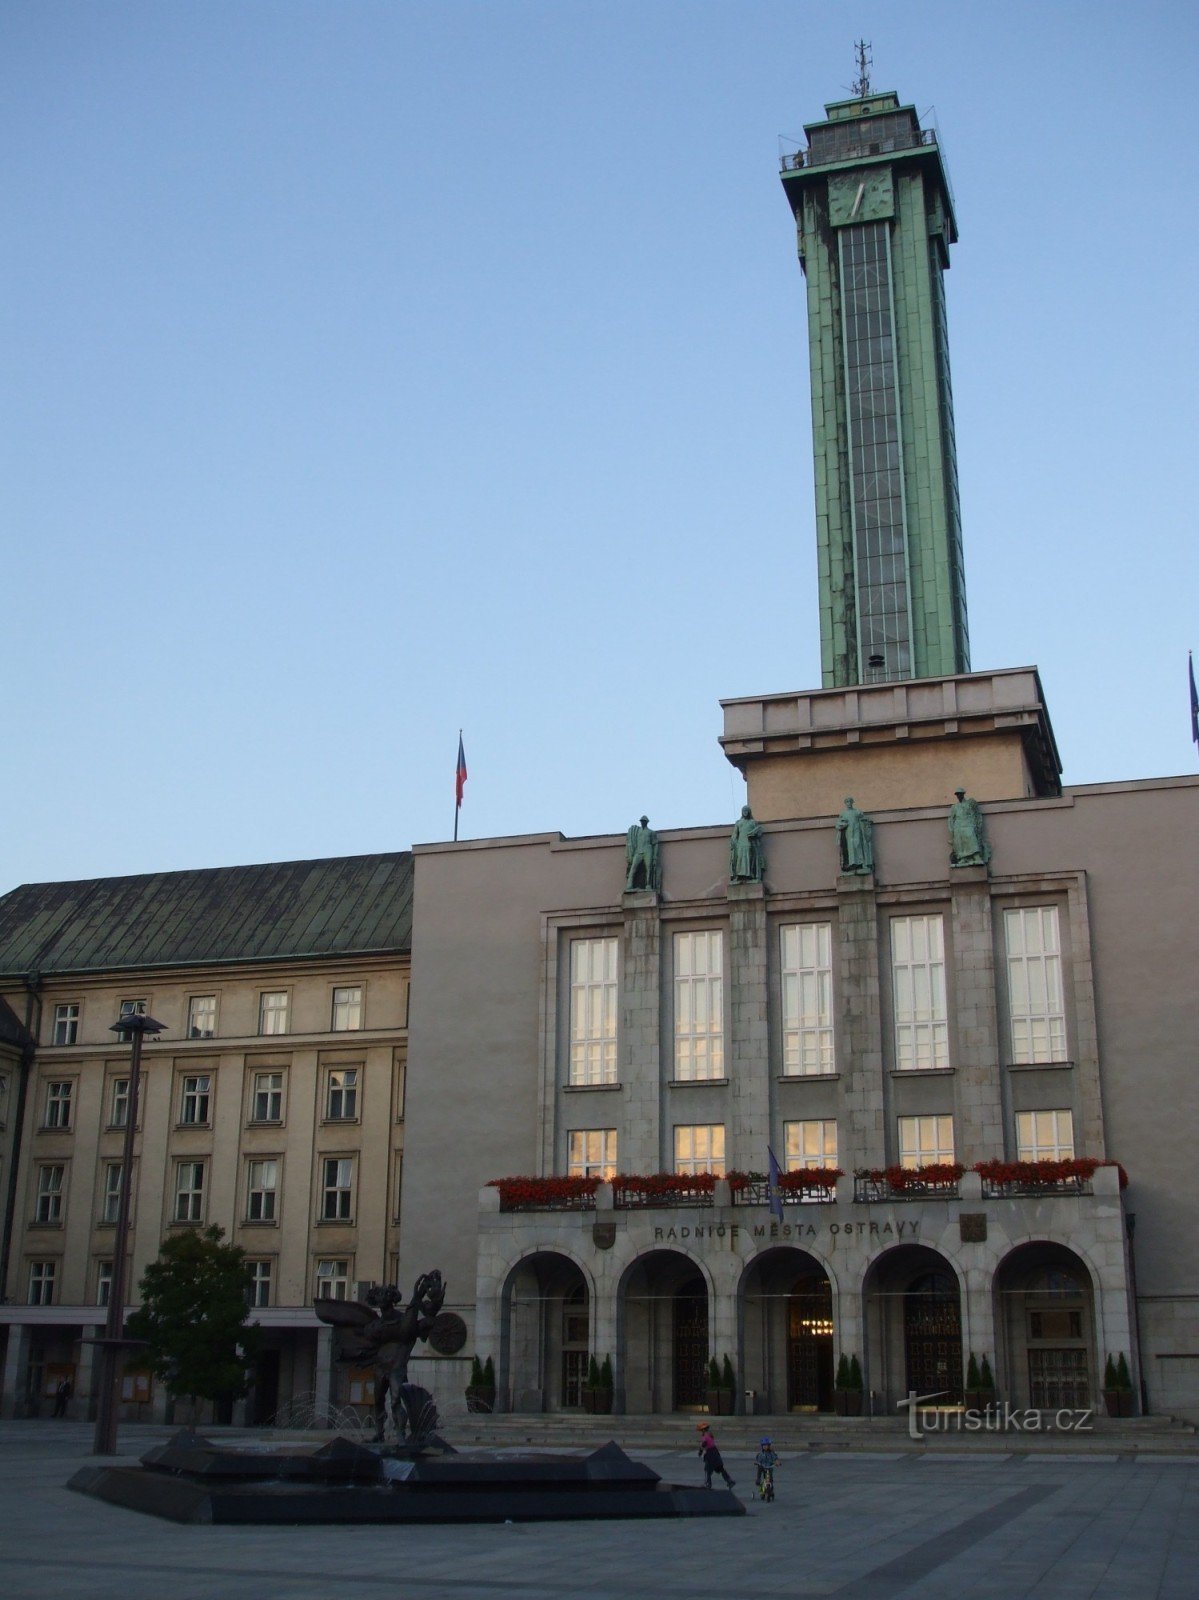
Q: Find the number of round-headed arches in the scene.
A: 5